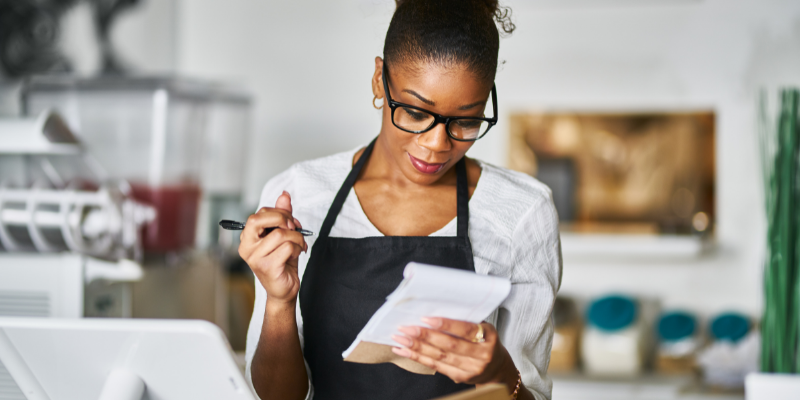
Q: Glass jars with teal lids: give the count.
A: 3